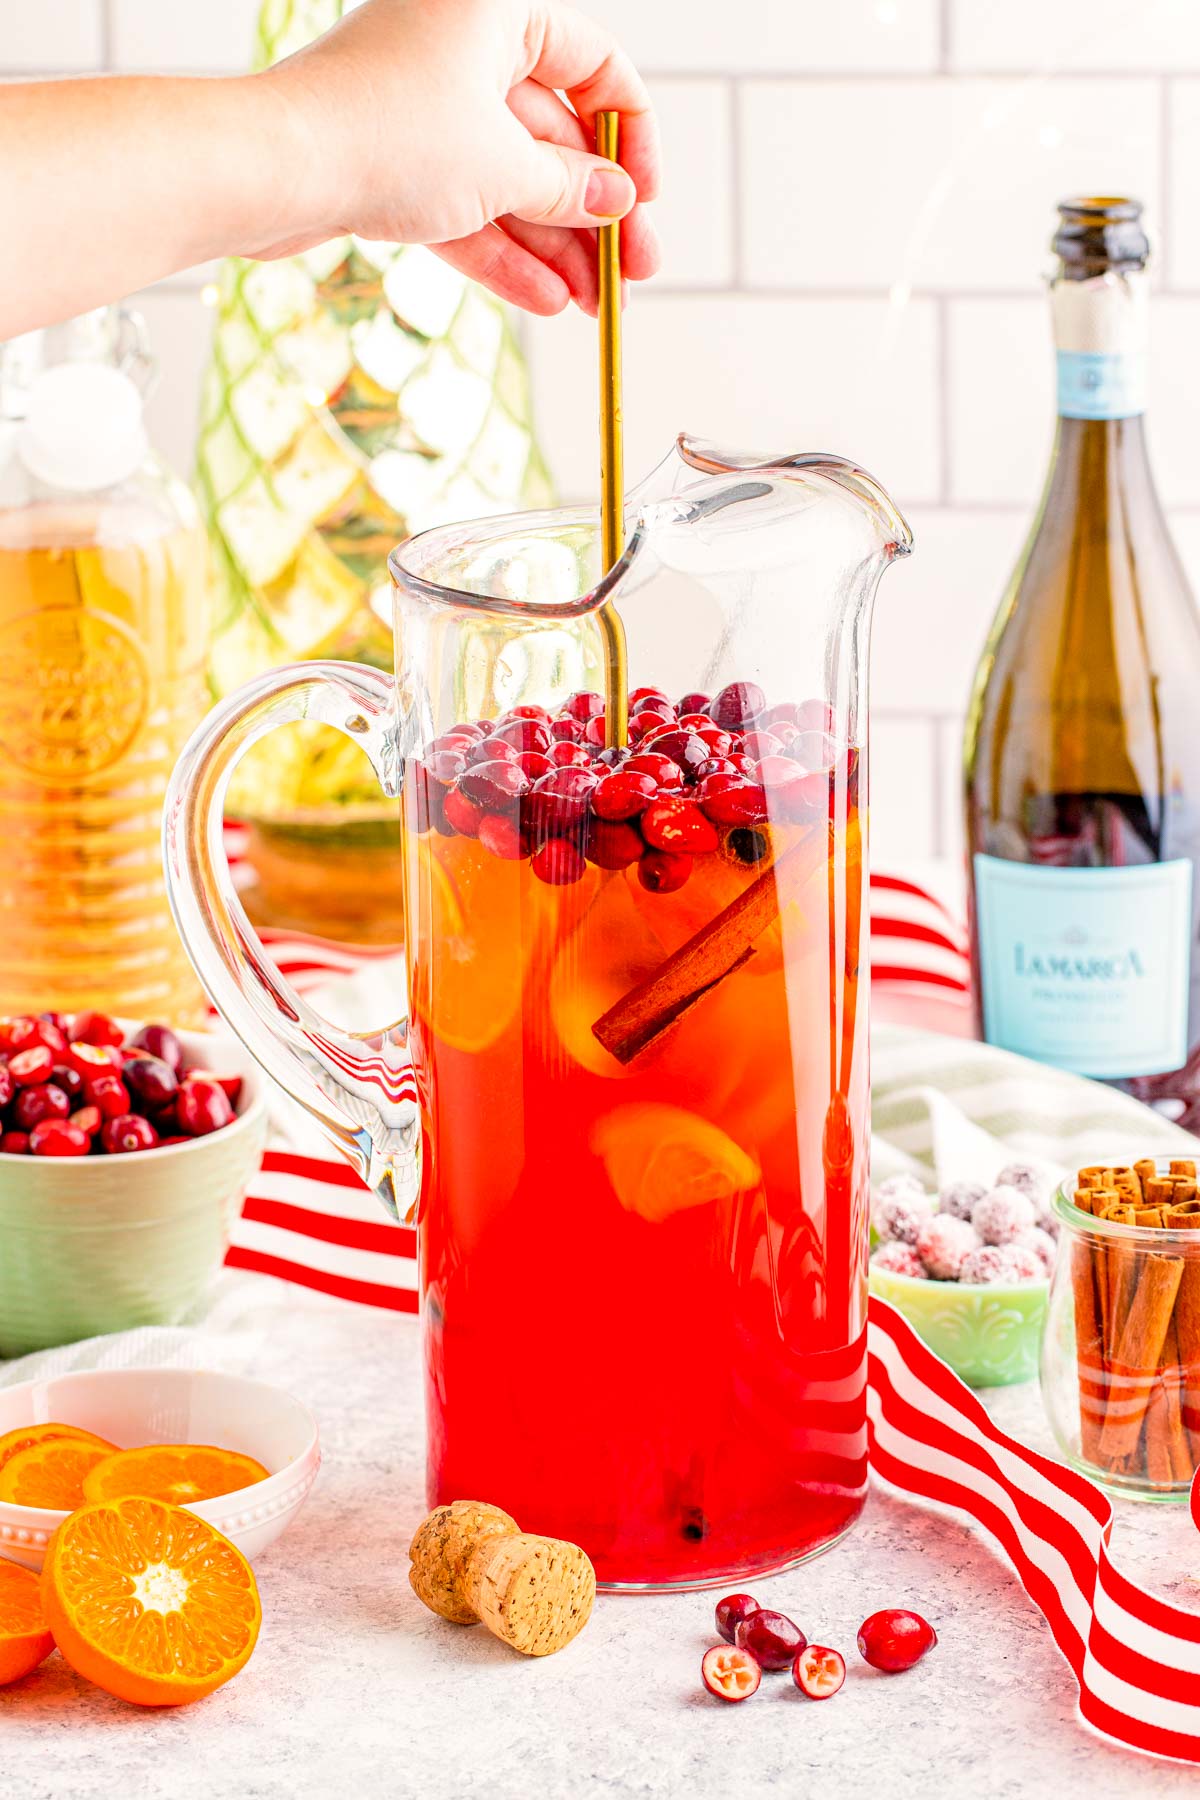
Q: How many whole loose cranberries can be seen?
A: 3